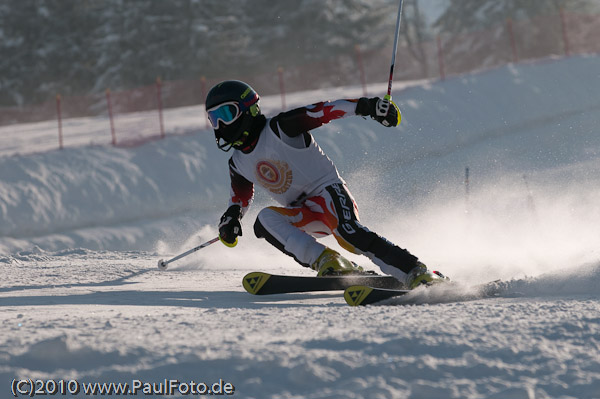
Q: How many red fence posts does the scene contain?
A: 9